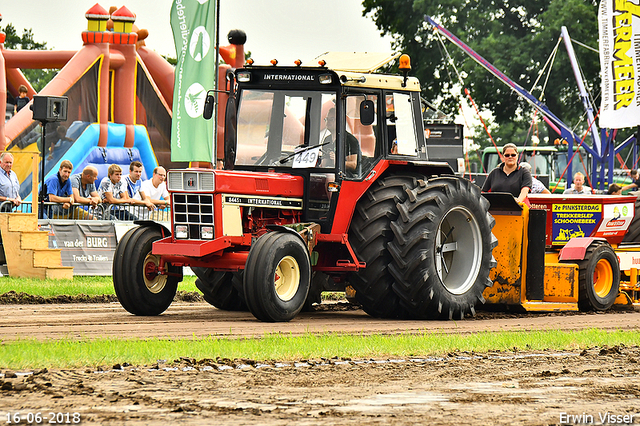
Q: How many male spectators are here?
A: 6